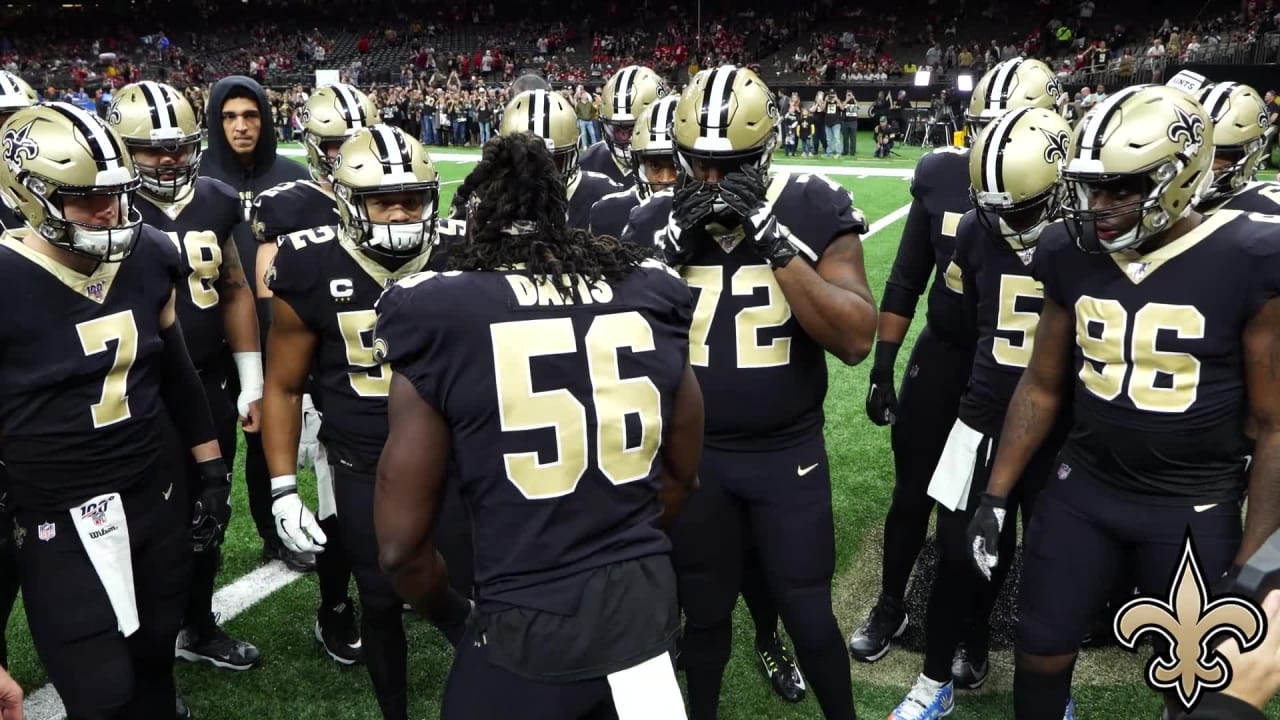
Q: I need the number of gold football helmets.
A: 13